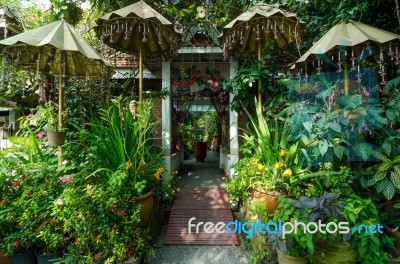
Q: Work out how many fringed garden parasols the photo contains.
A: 4